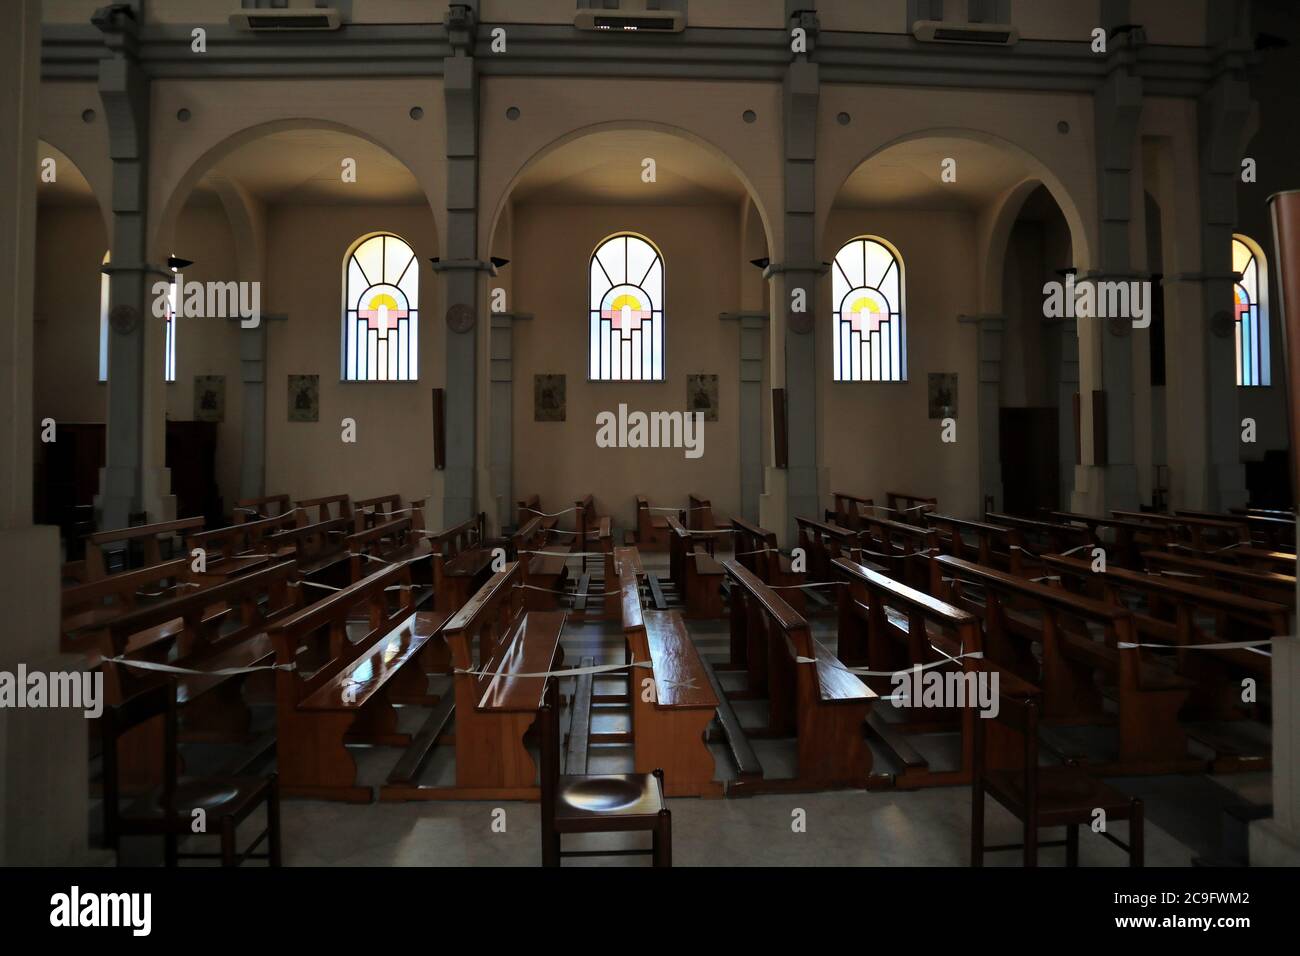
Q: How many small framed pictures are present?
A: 5